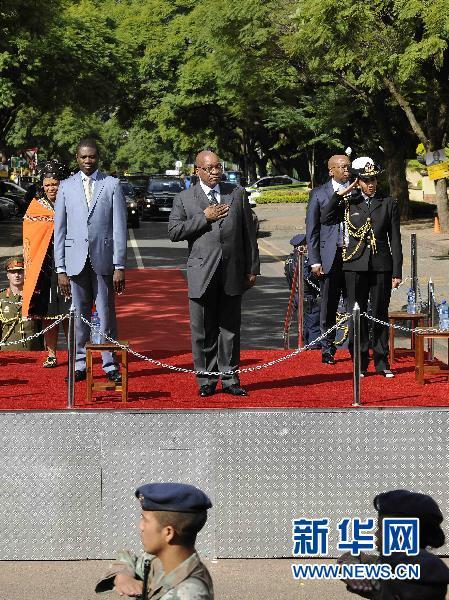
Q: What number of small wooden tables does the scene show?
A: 3